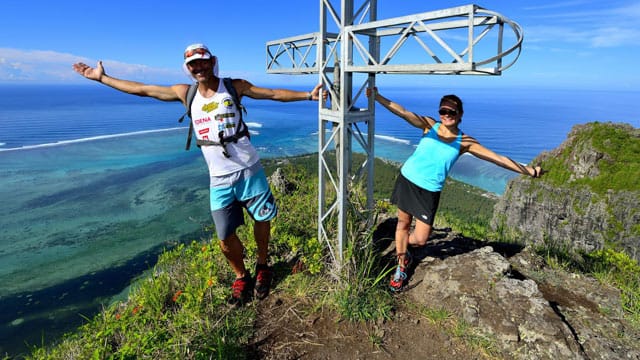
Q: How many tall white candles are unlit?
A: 0